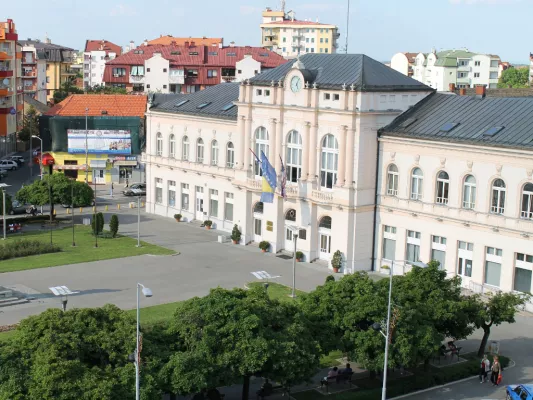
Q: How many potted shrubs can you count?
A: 6